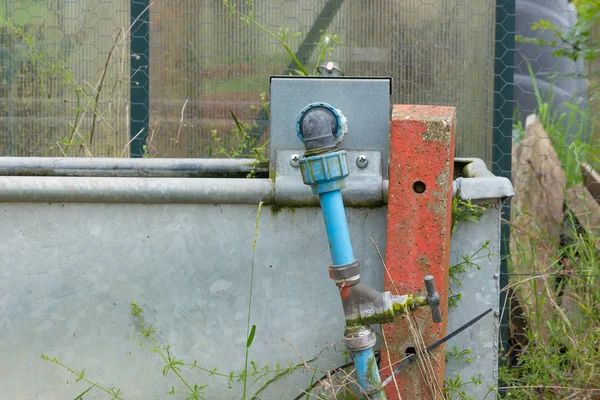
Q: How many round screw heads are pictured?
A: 2